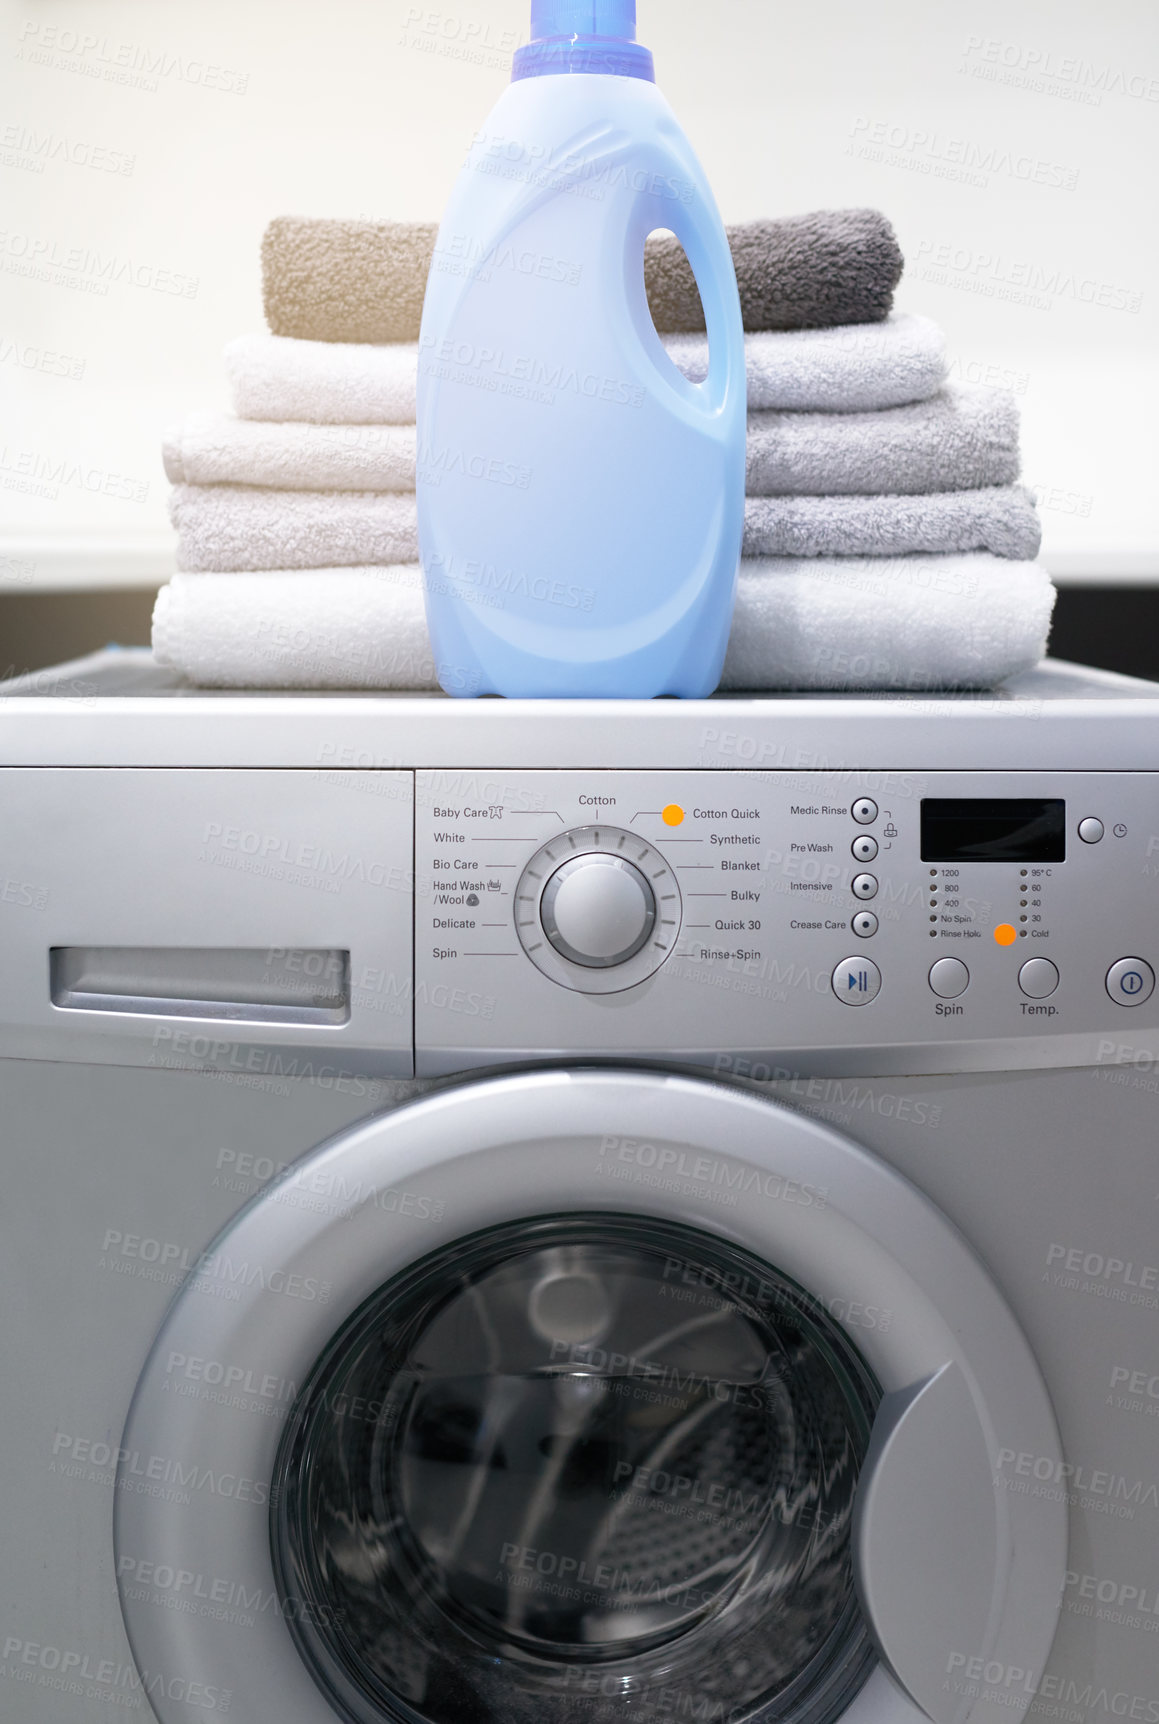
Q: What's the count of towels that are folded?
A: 5